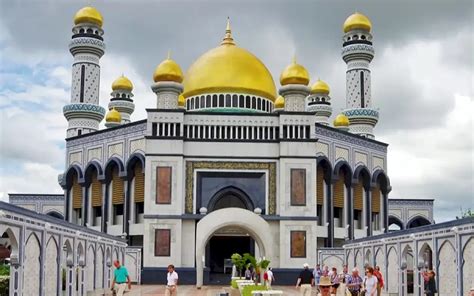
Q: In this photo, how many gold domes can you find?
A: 11